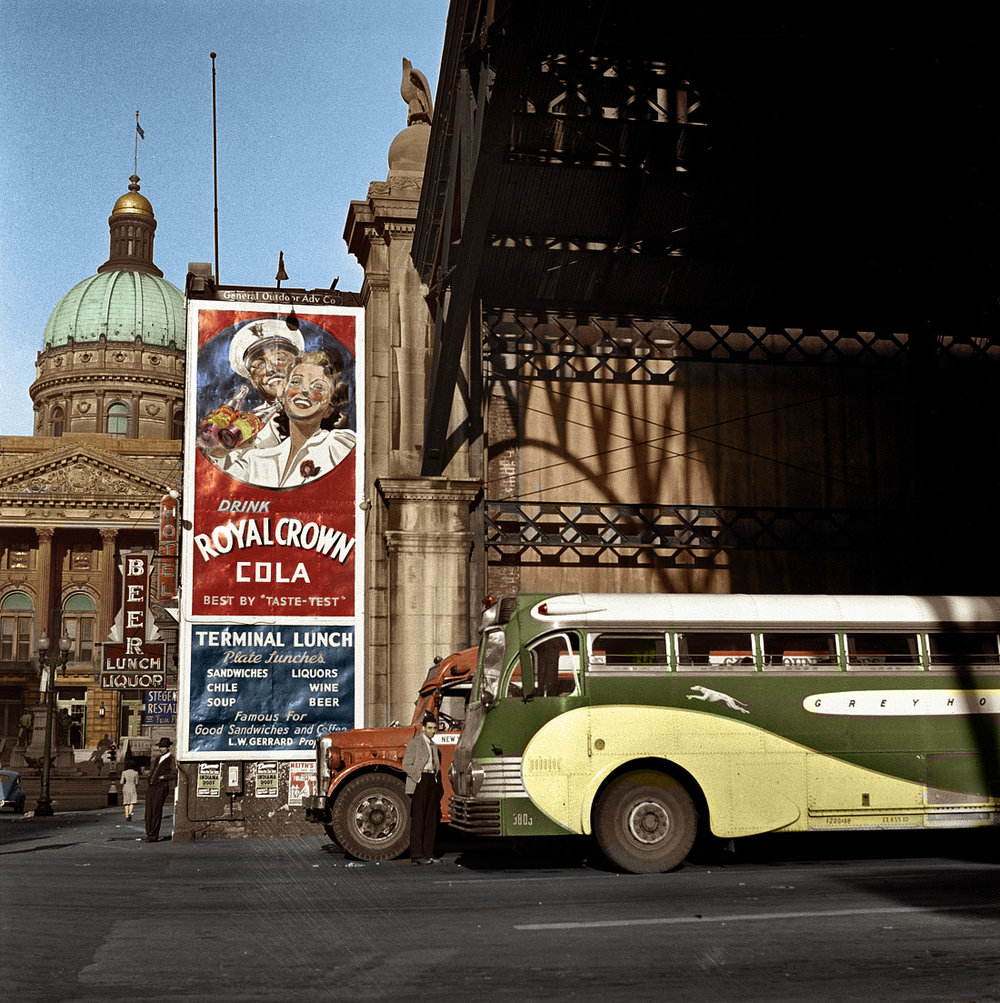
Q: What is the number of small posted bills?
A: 3